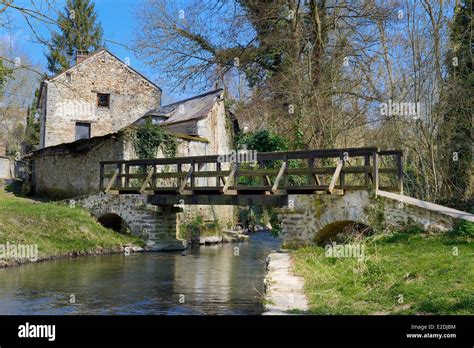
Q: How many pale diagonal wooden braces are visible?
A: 6